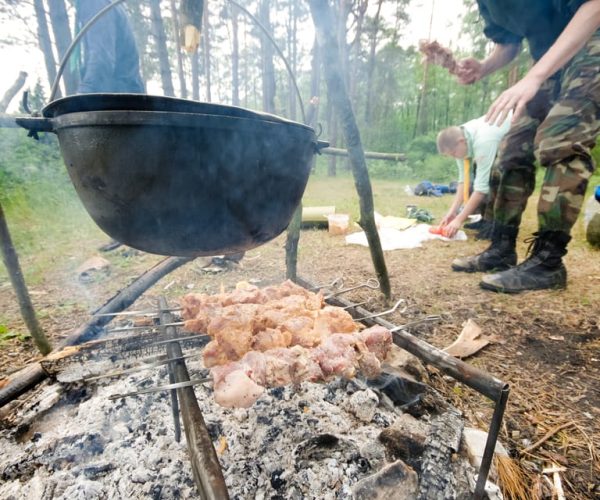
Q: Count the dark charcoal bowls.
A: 1